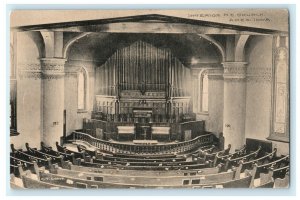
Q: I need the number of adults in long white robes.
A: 0